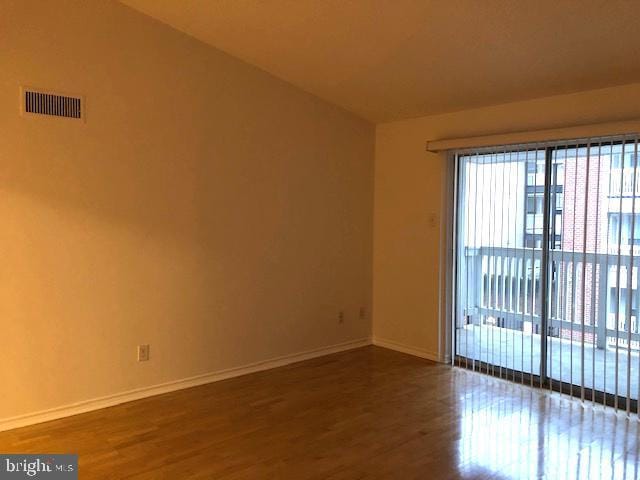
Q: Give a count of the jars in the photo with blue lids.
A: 0